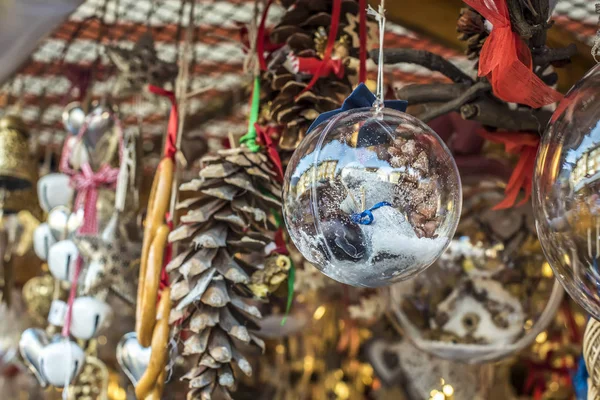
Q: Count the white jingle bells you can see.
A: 5